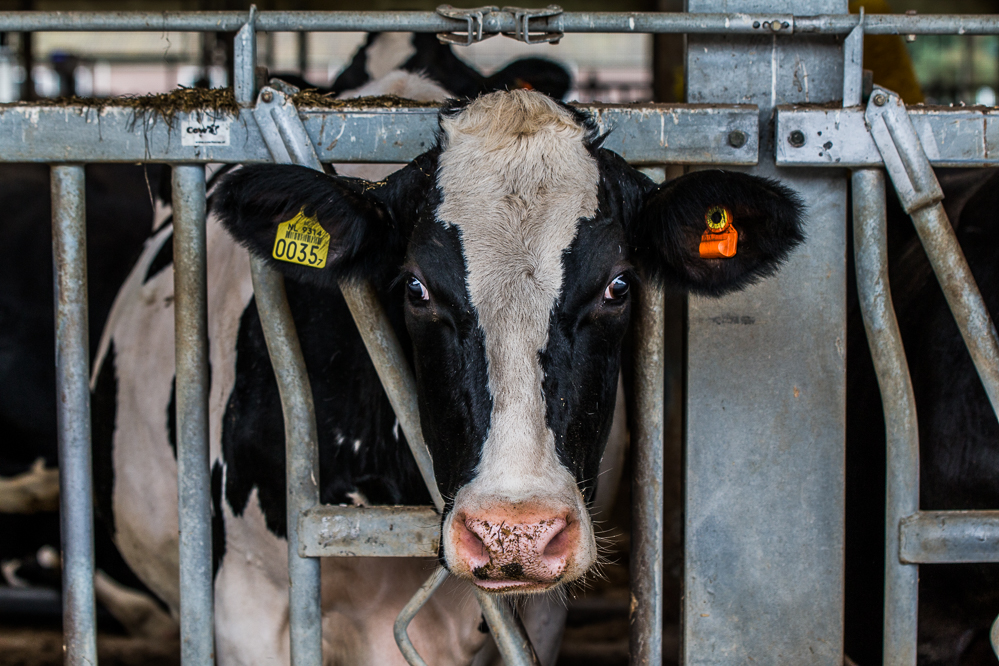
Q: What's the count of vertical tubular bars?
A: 5